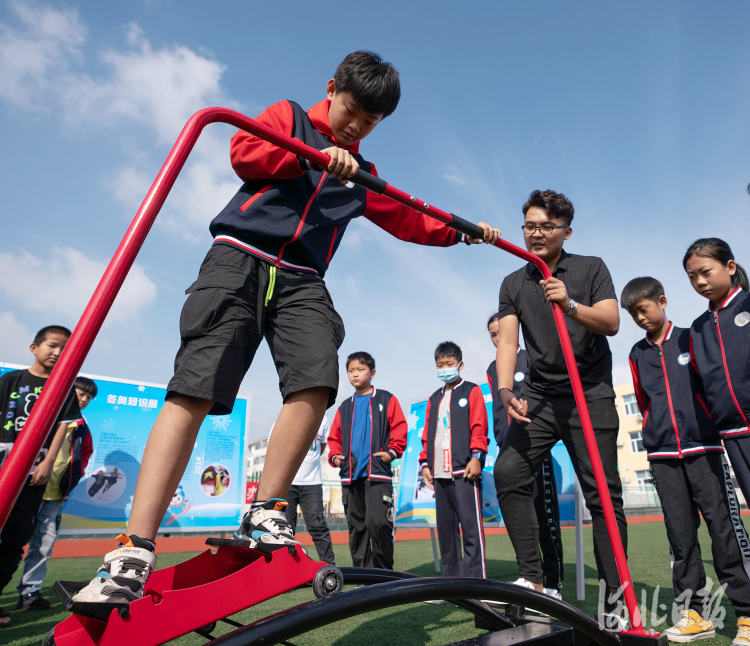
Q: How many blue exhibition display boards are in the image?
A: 2